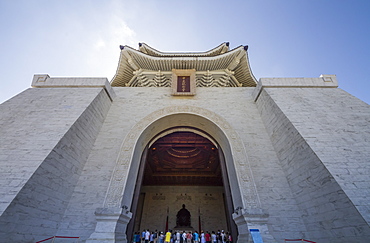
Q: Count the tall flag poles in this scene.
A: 2